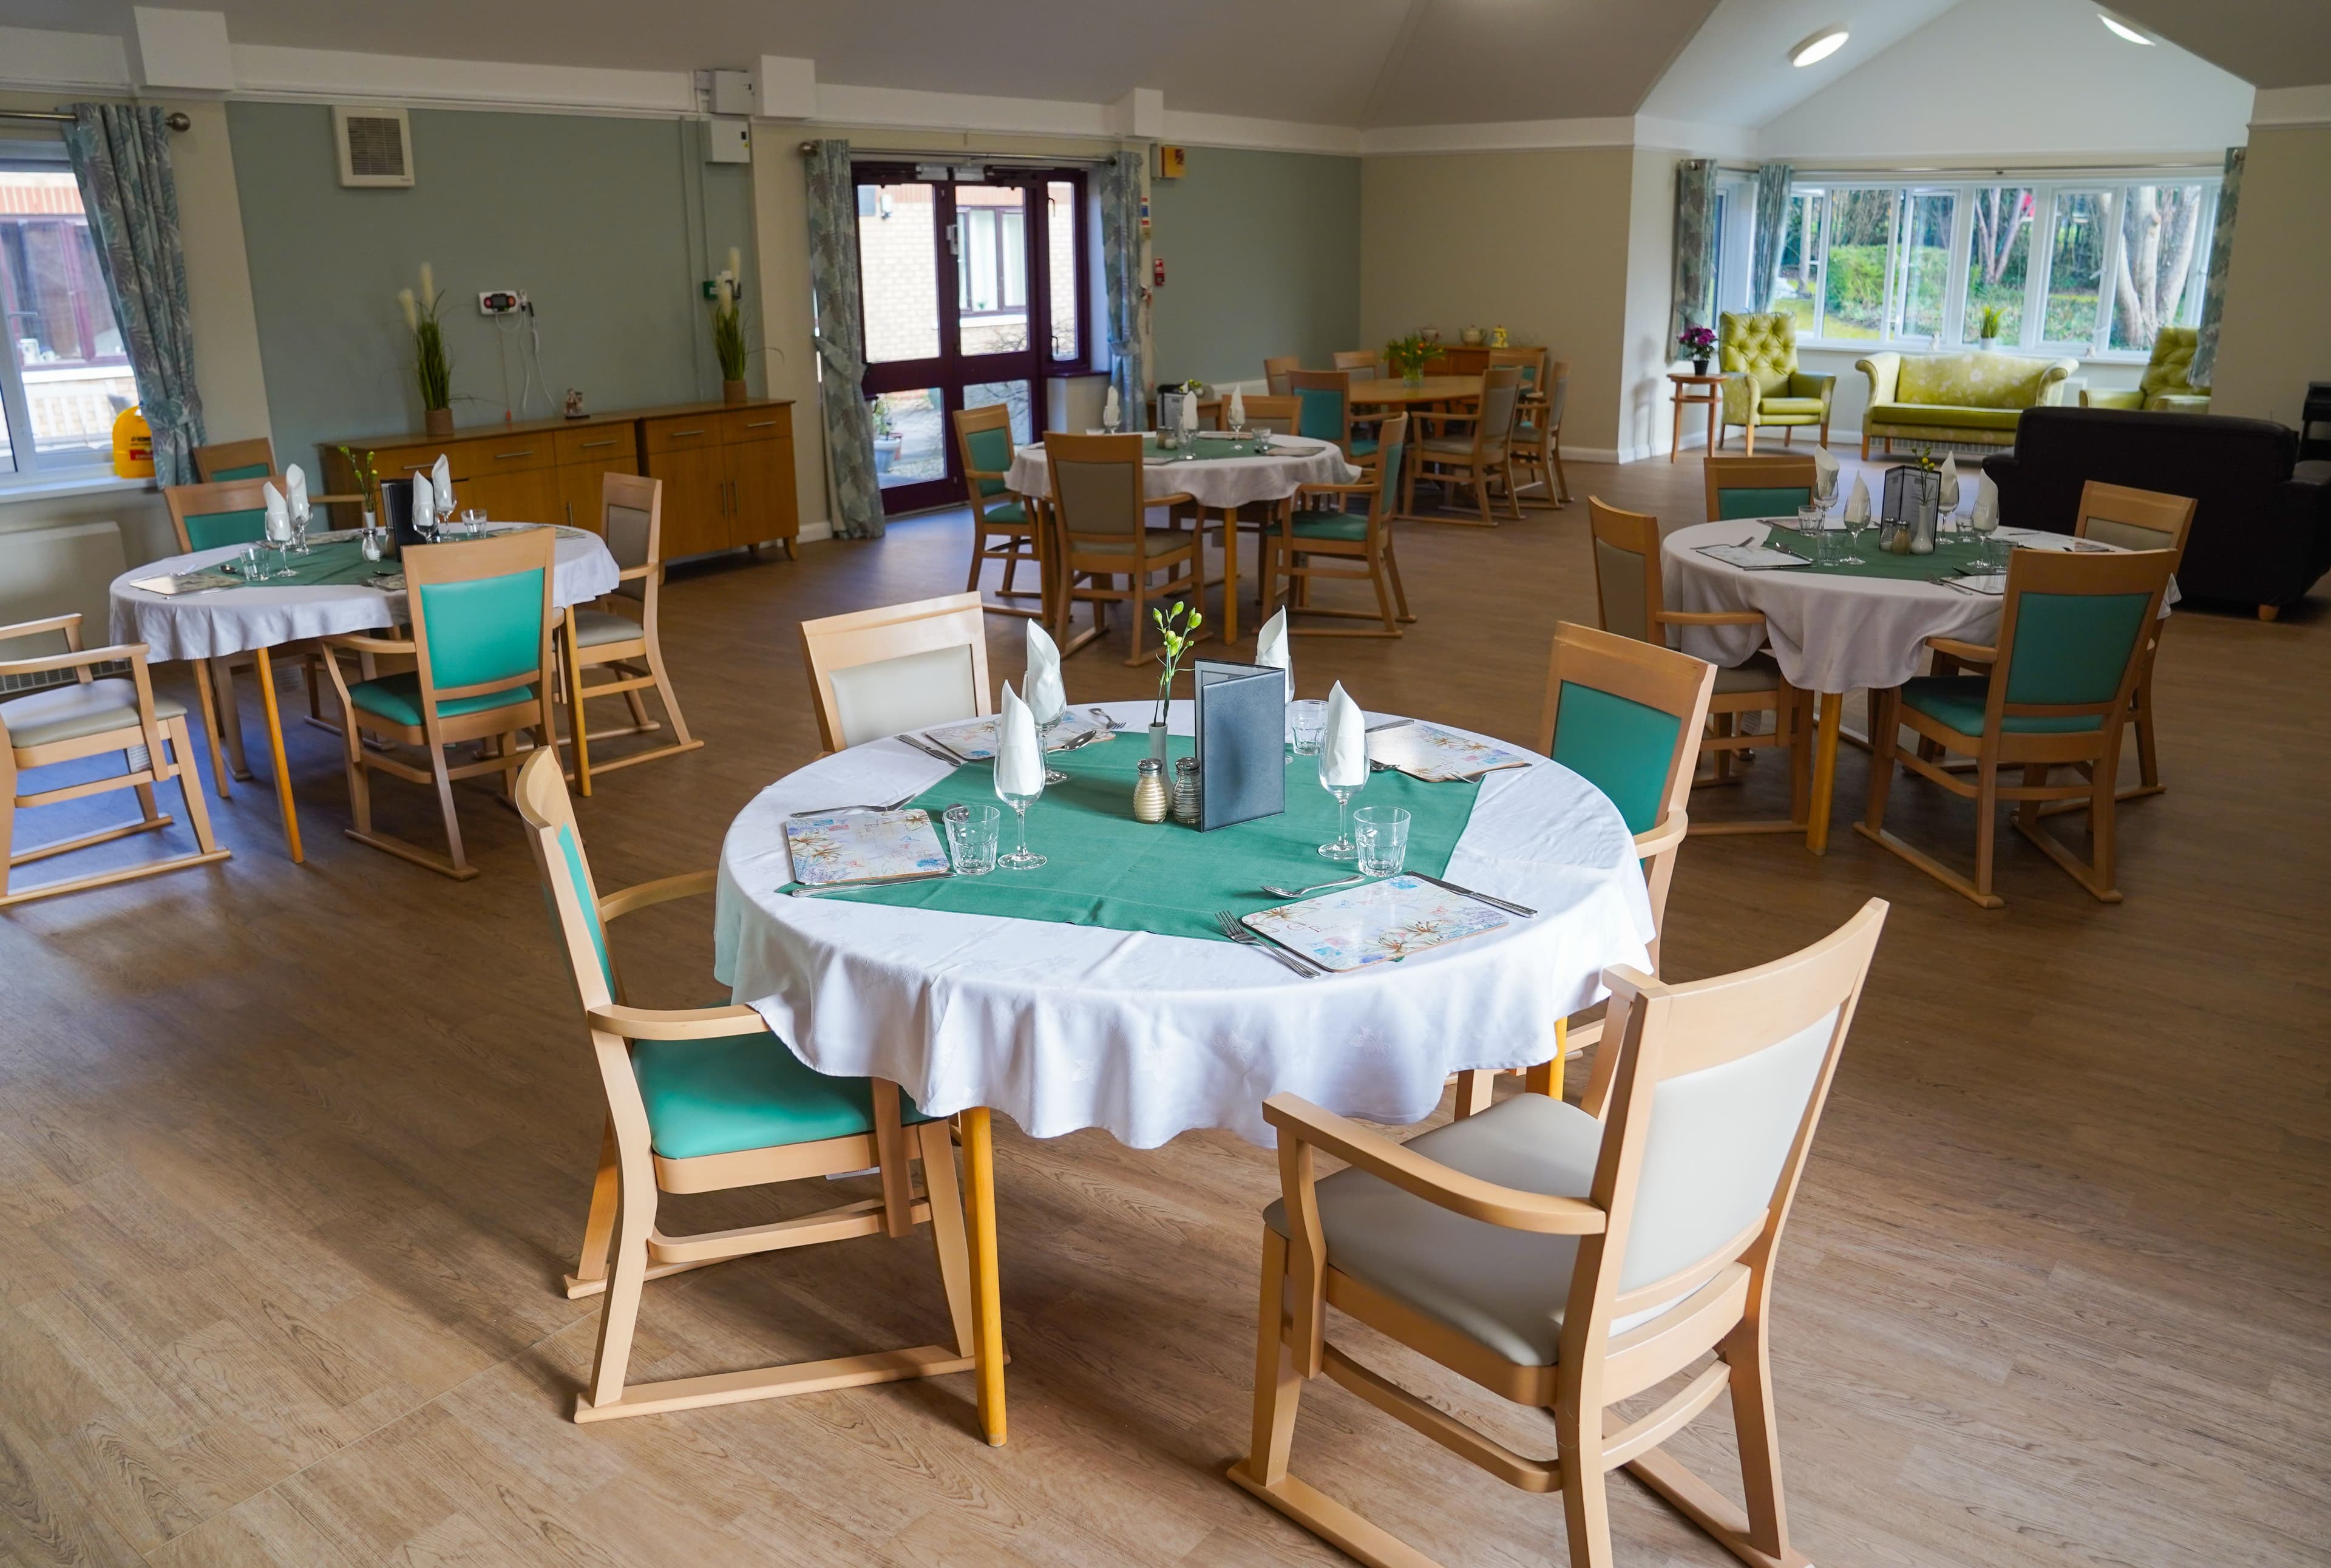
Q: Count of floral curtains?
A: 6